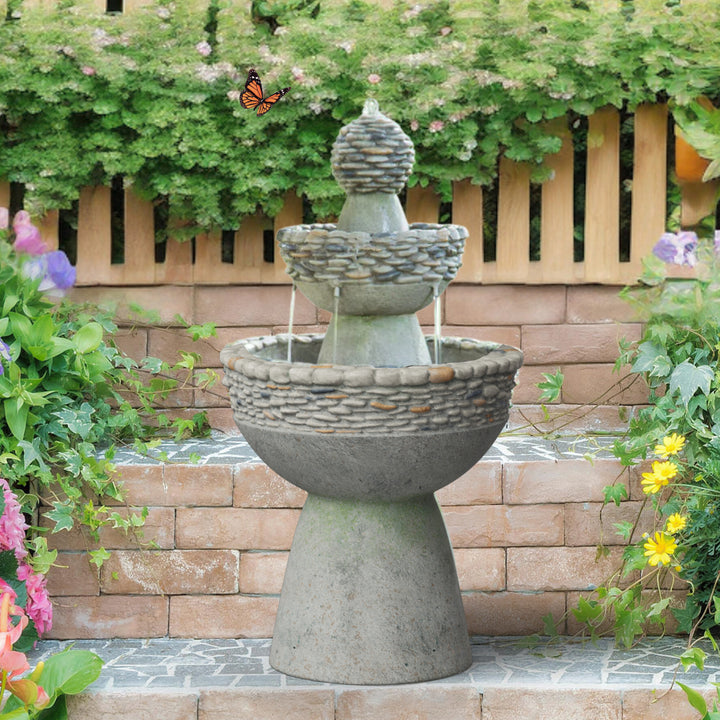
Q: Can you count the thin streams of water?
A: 3